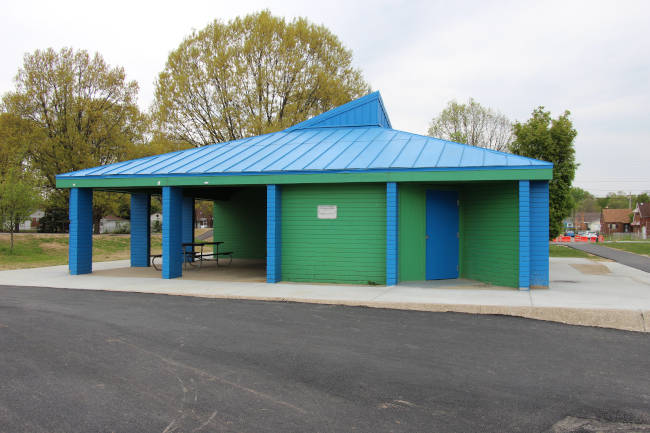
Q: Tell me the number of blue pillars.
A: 7